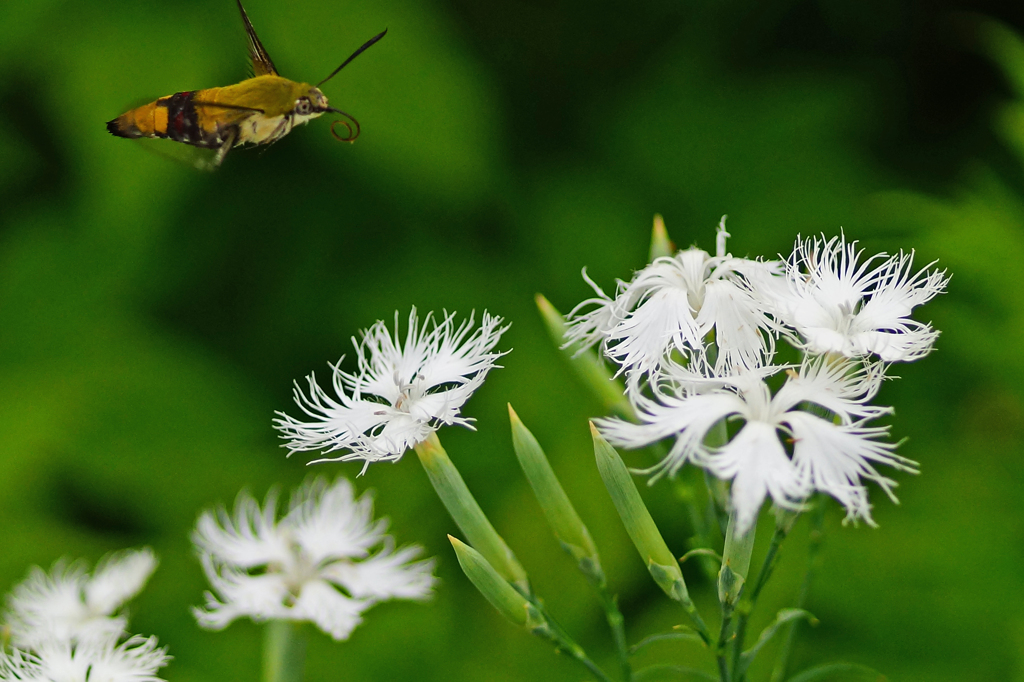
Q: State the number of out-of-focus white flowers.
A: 3